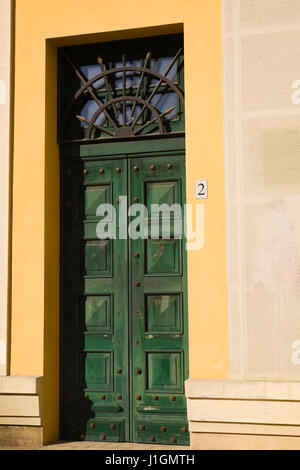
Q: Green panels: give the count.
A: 8